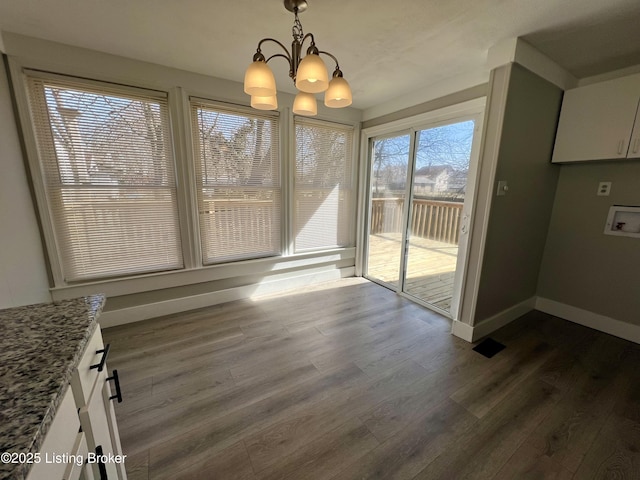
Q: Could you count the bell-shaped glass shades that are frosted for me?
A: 5